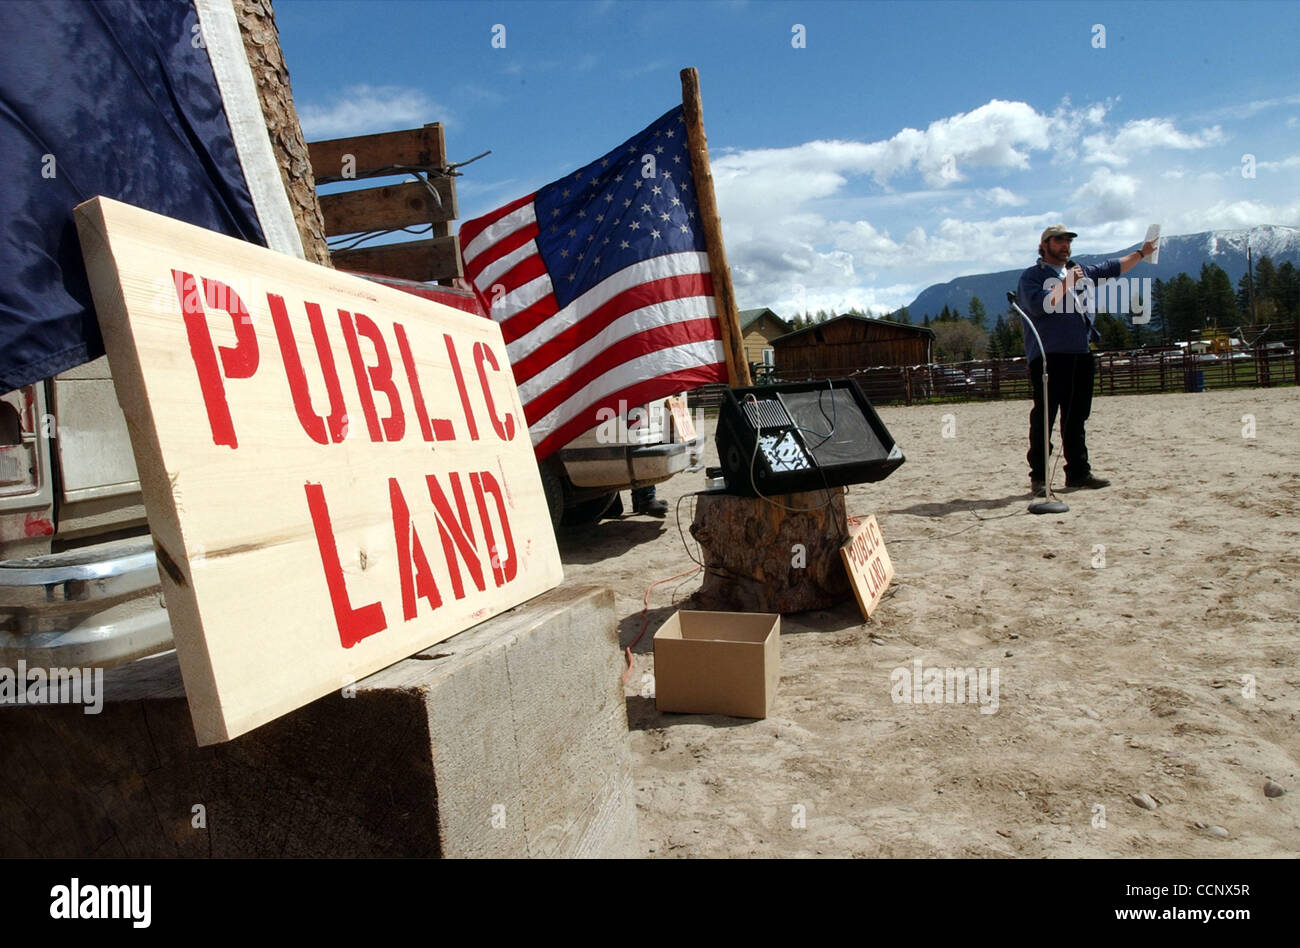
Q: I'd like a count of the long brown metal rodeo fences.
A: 1